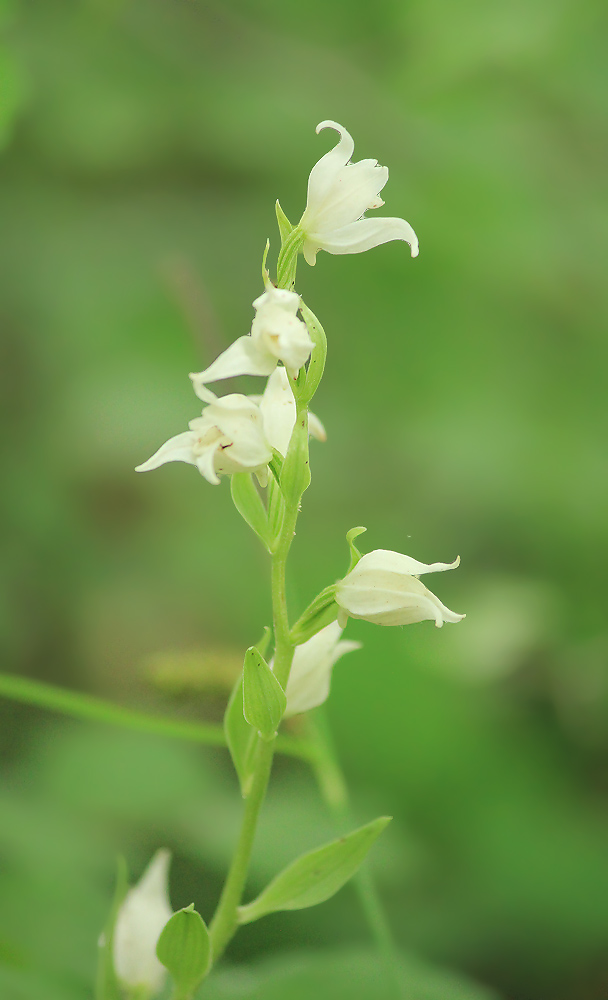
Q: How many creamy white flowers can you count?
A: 7